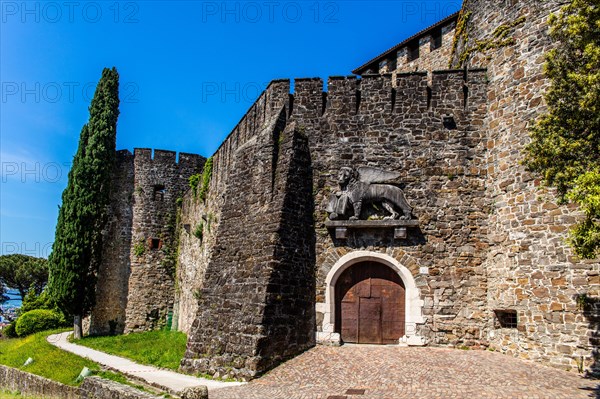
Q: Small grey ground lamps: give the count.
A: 2